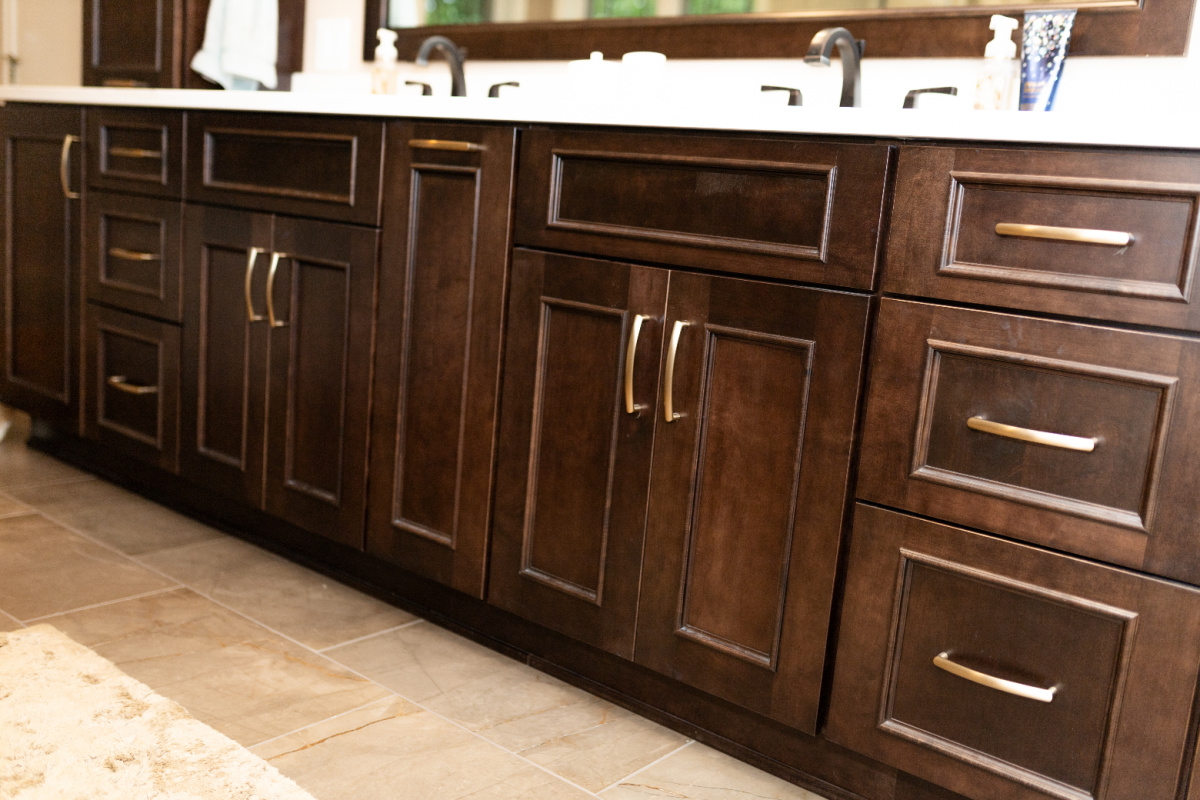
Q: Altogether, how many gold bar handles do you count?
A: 12